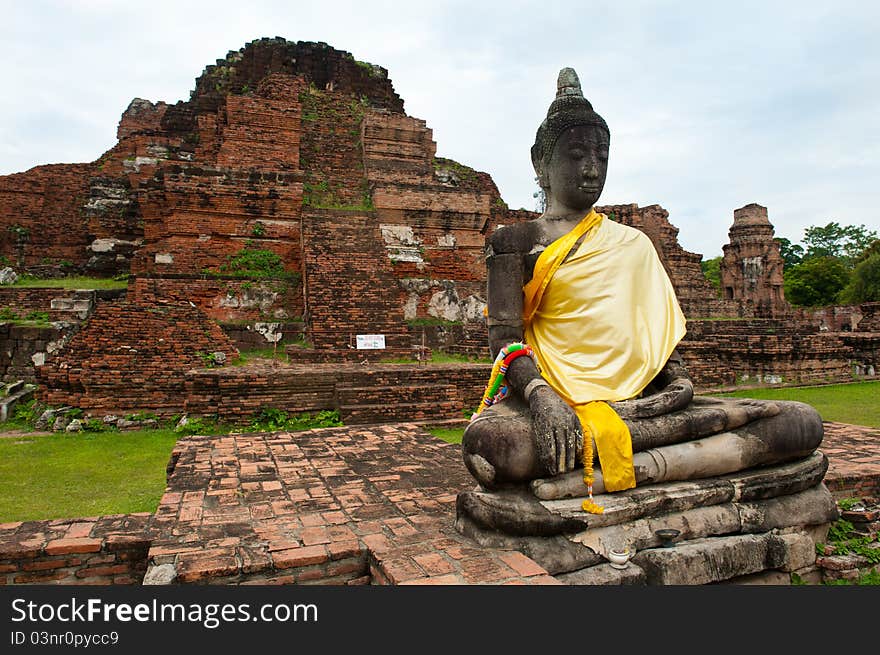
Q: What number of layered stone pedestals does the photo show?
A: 1